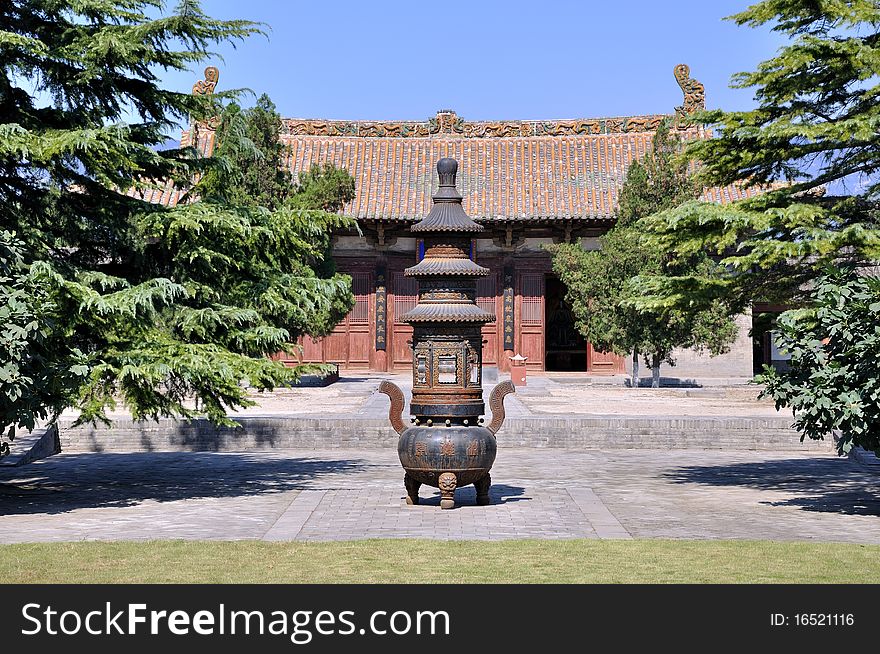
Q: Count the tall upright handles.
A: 2